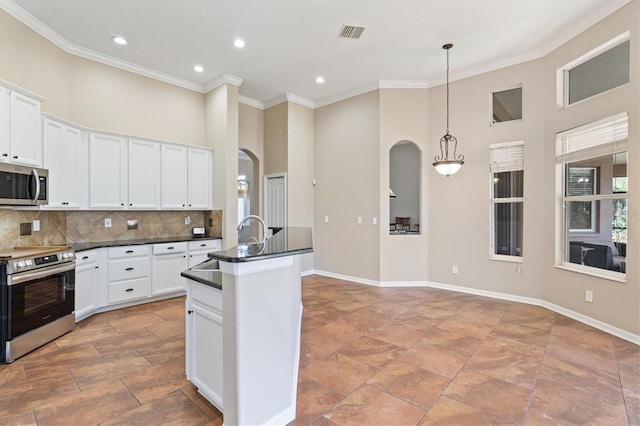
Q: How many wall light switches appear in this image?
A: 3